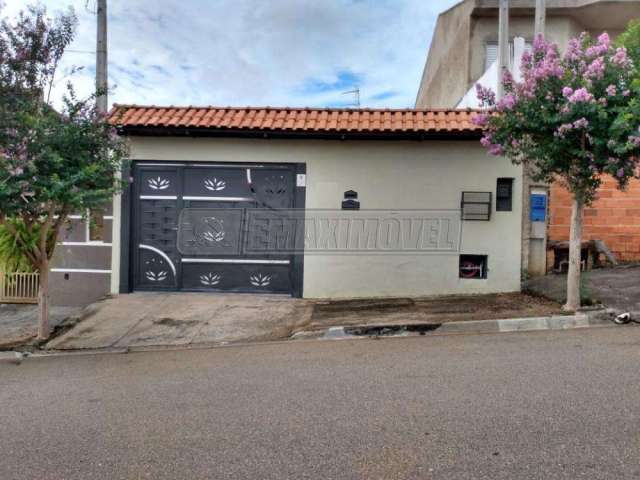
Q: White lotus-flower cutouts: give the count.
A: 6